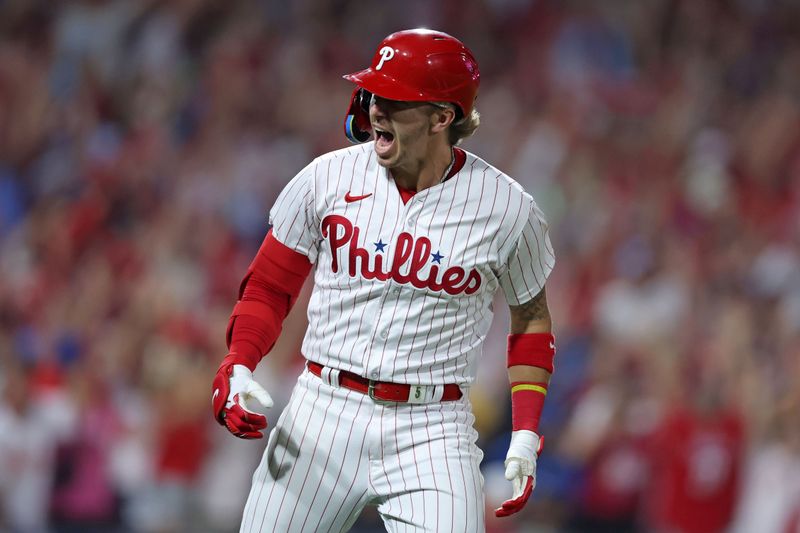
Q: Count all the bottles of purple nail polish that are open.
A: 0